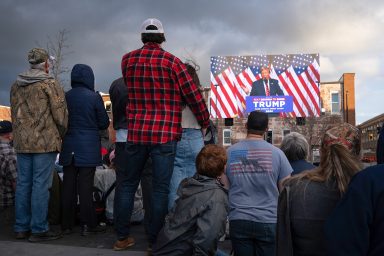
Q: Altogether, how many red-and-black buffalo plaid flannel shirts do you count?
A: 1